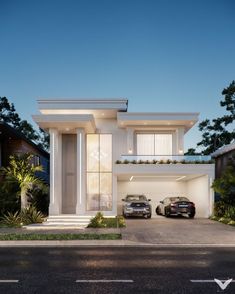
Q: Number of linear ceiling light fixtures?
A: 2